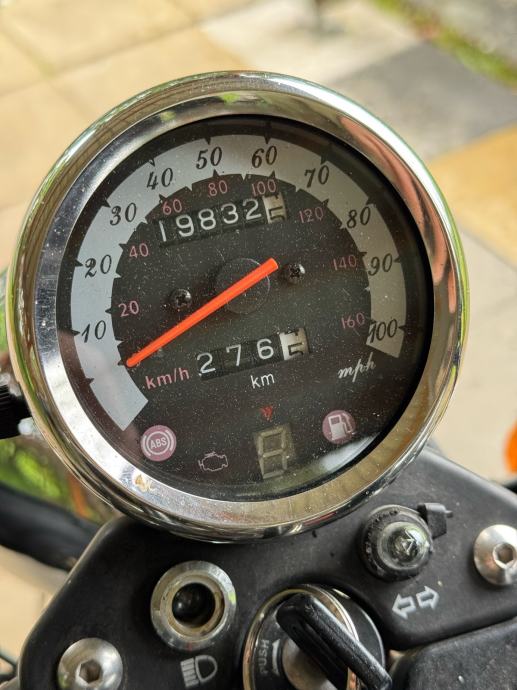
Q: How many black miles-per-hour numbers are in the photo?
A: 10